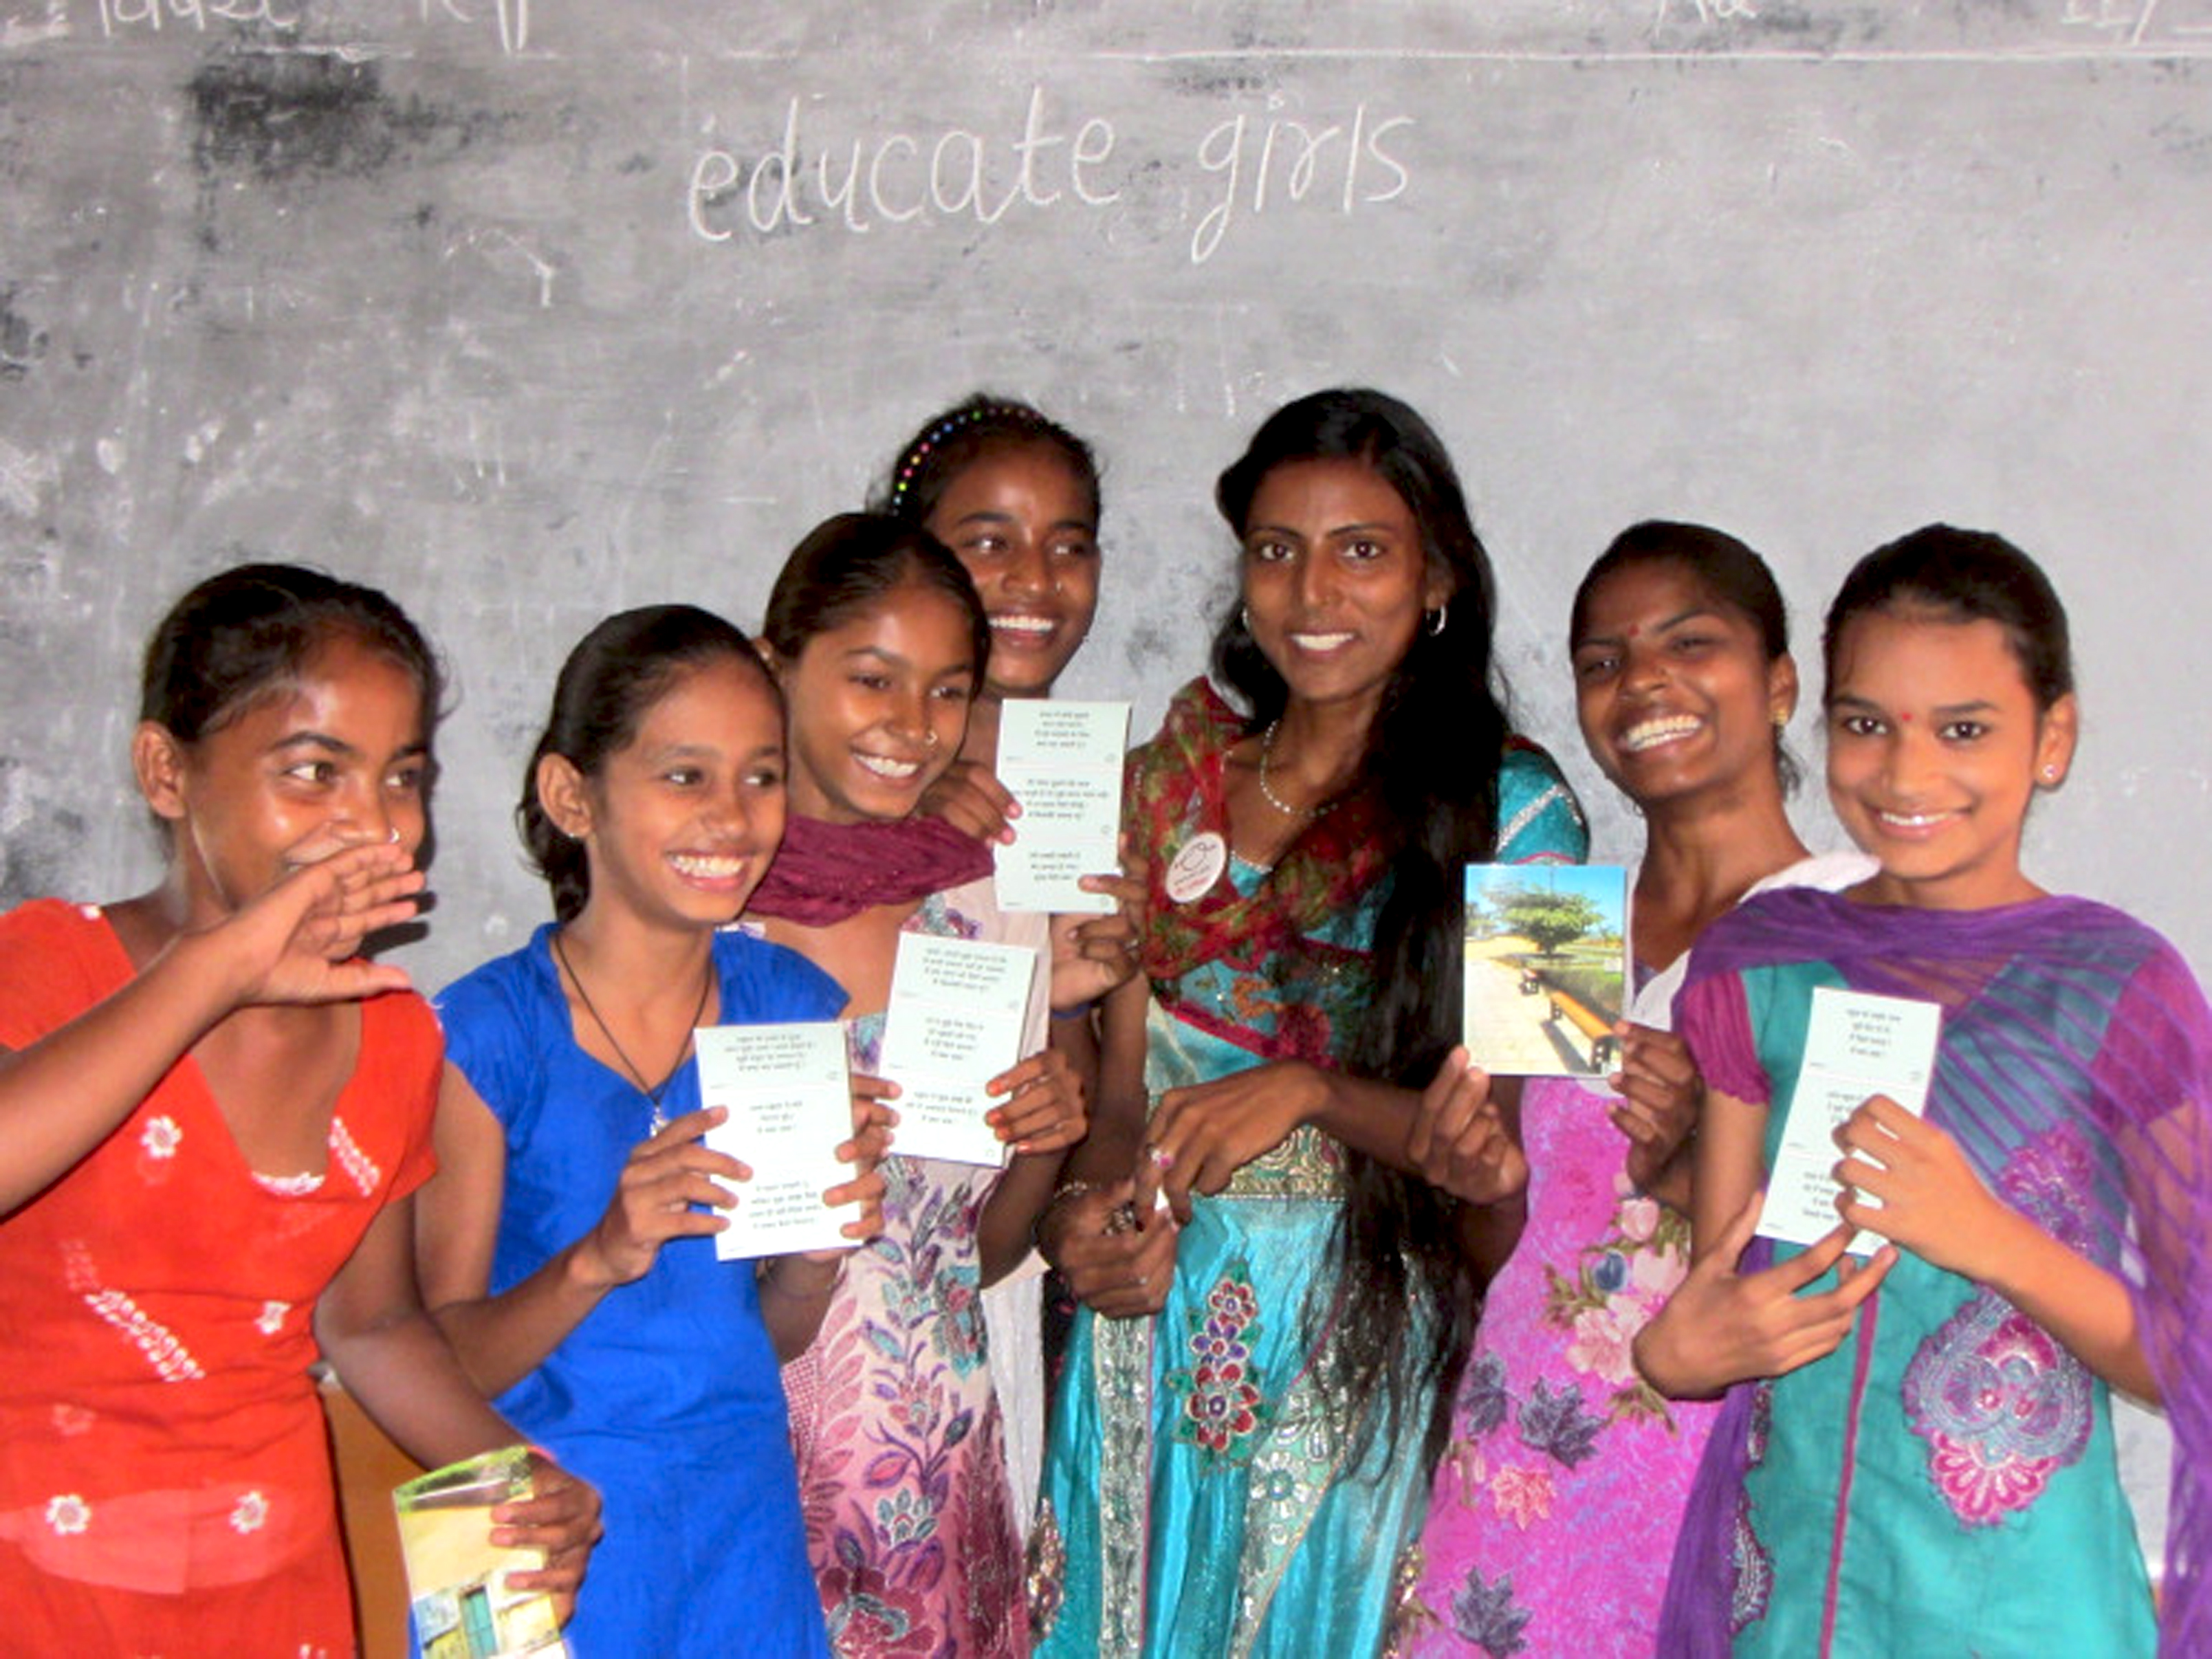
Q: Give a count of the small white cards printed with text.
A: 4